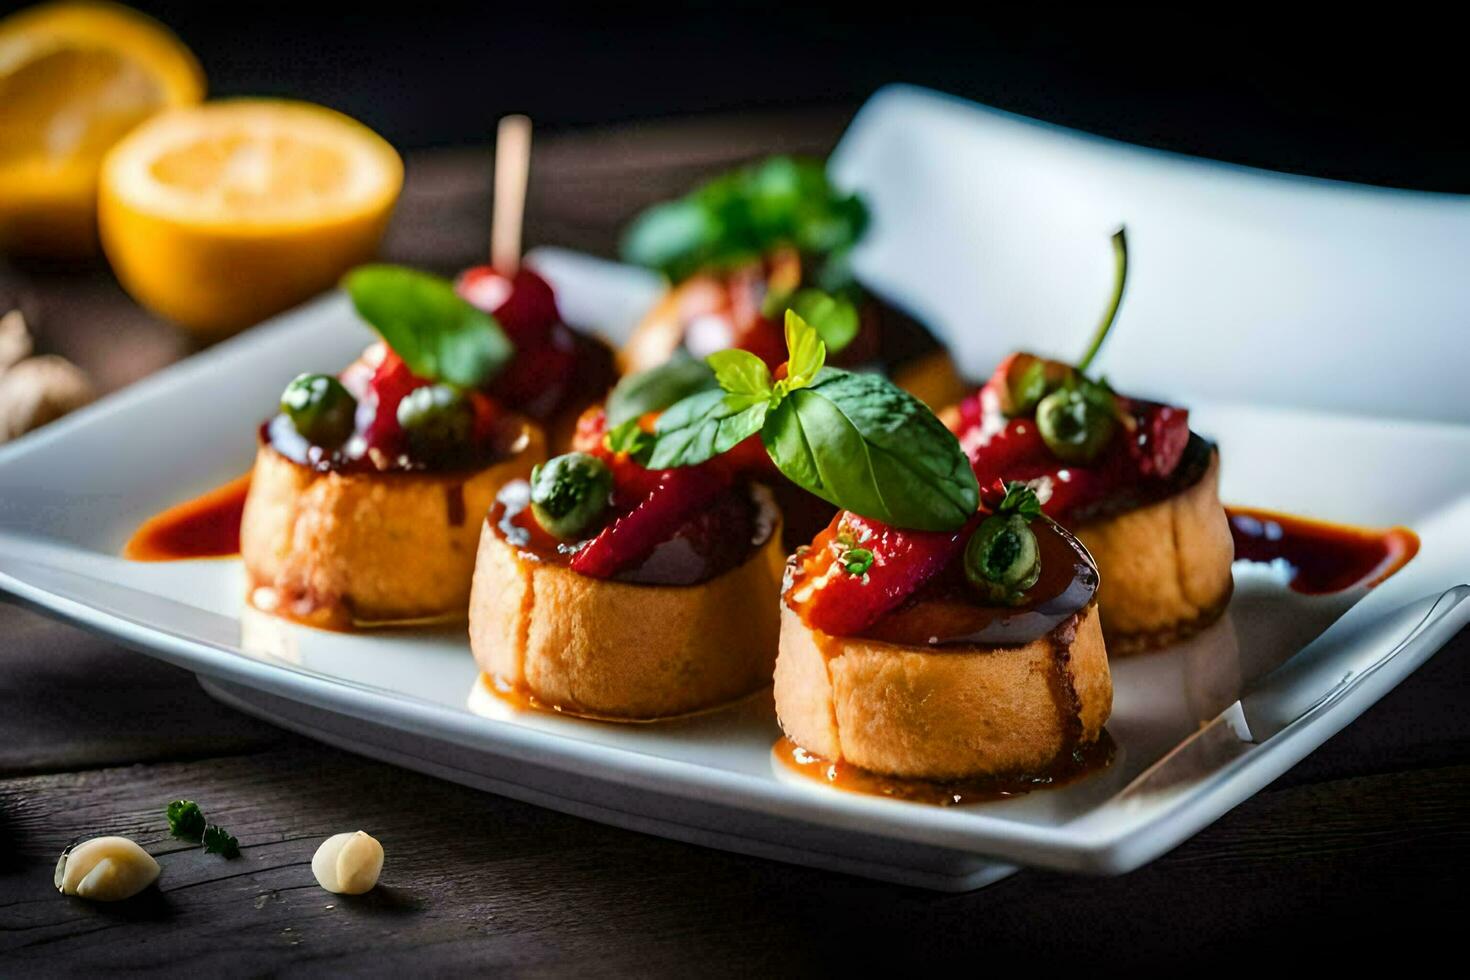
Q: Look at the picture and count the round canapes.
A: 6